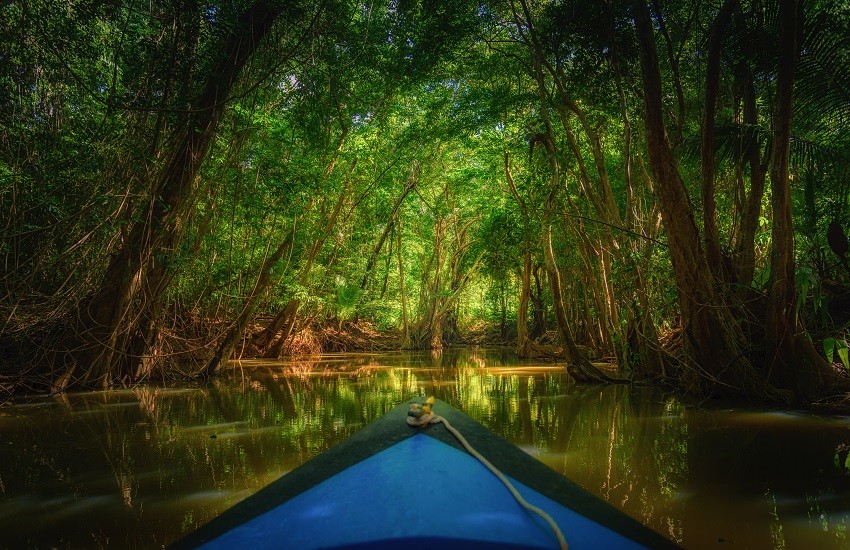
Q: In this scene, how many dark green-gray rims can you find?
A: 1